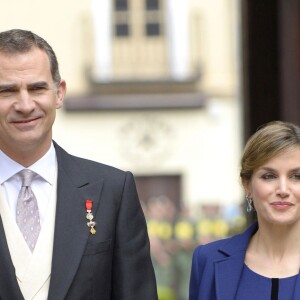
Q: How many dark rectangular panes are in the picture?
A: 4